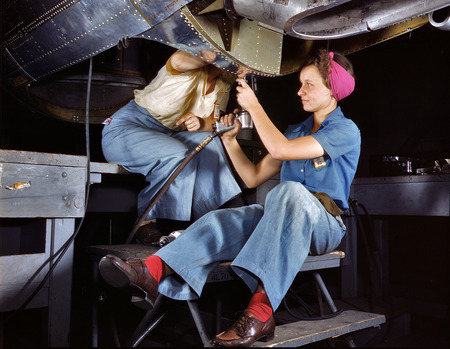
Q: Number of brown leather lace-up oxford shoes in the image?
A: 2